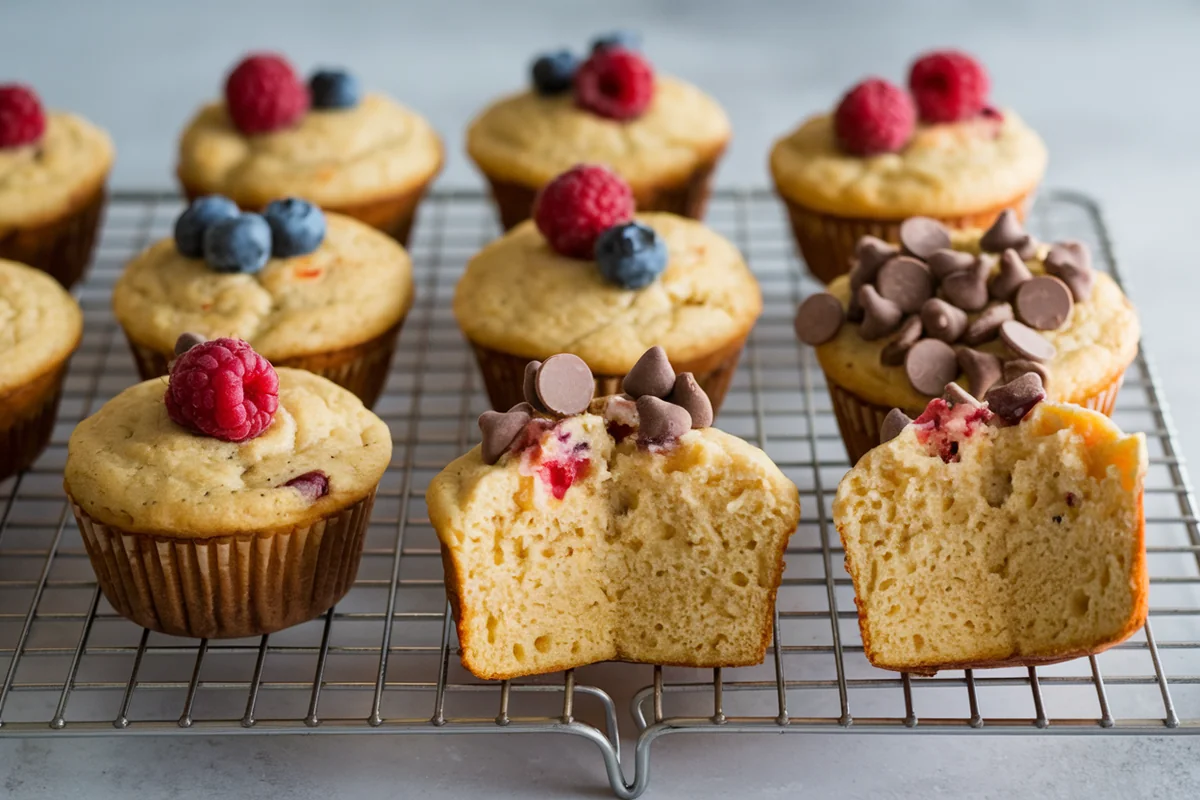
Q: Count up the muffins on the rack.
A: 11